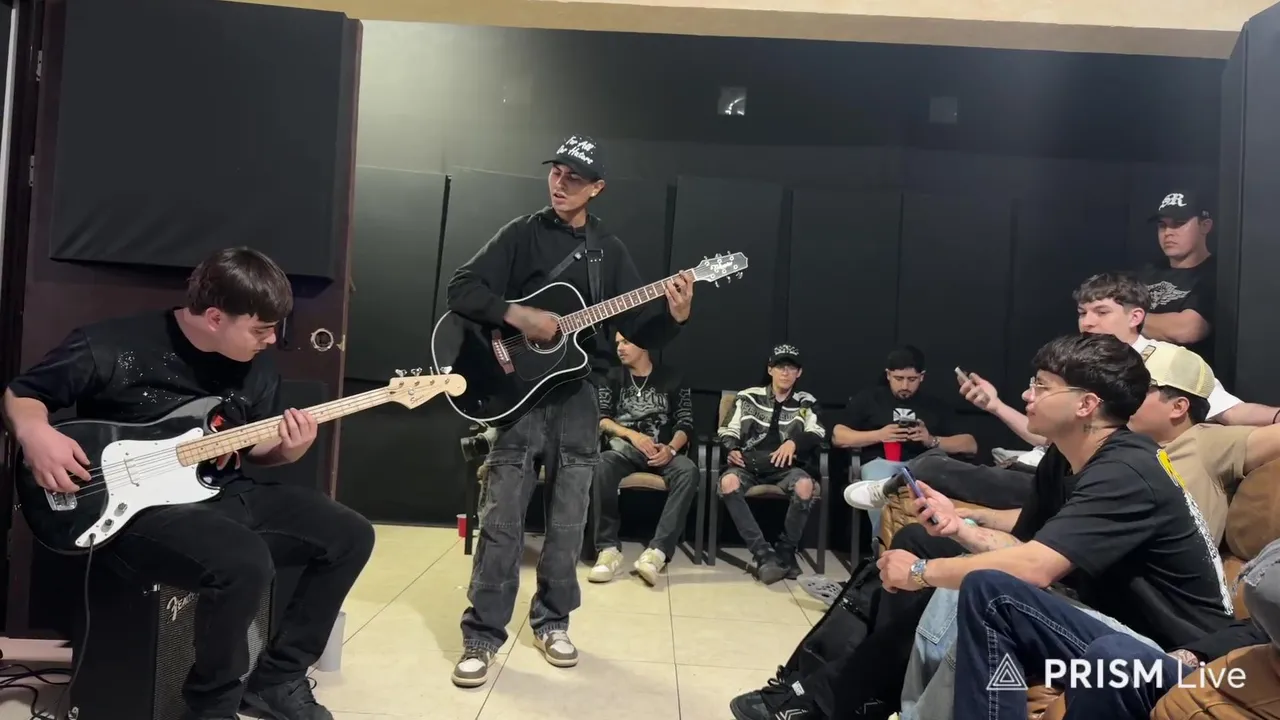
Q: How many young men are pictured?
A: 9